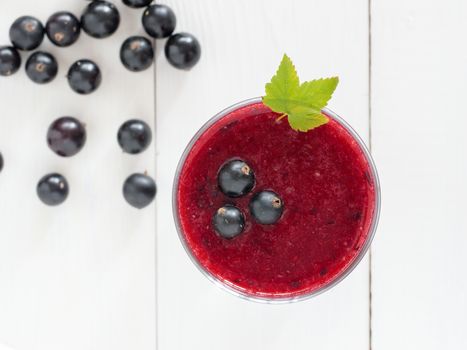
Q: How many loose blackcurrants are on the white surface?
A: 15